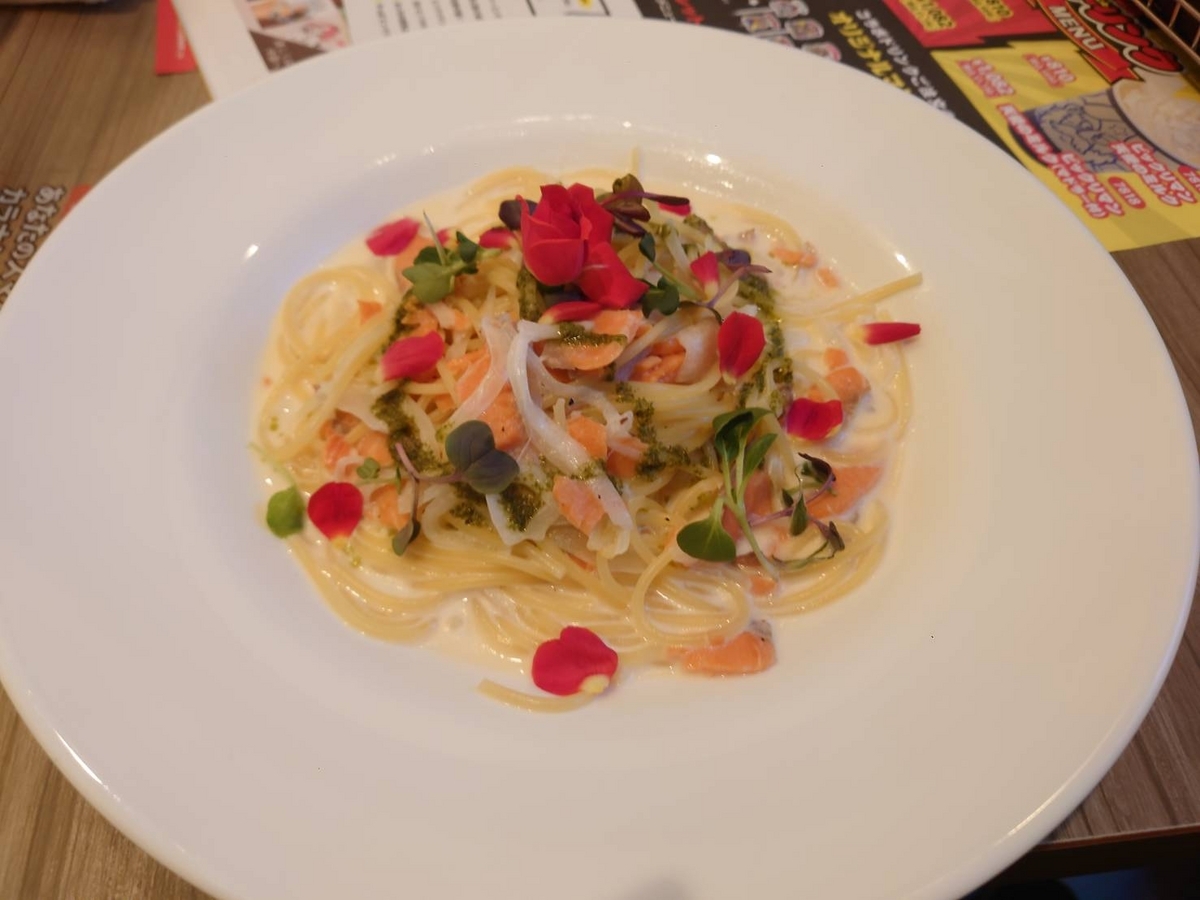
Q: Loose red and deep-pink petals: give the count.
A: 12